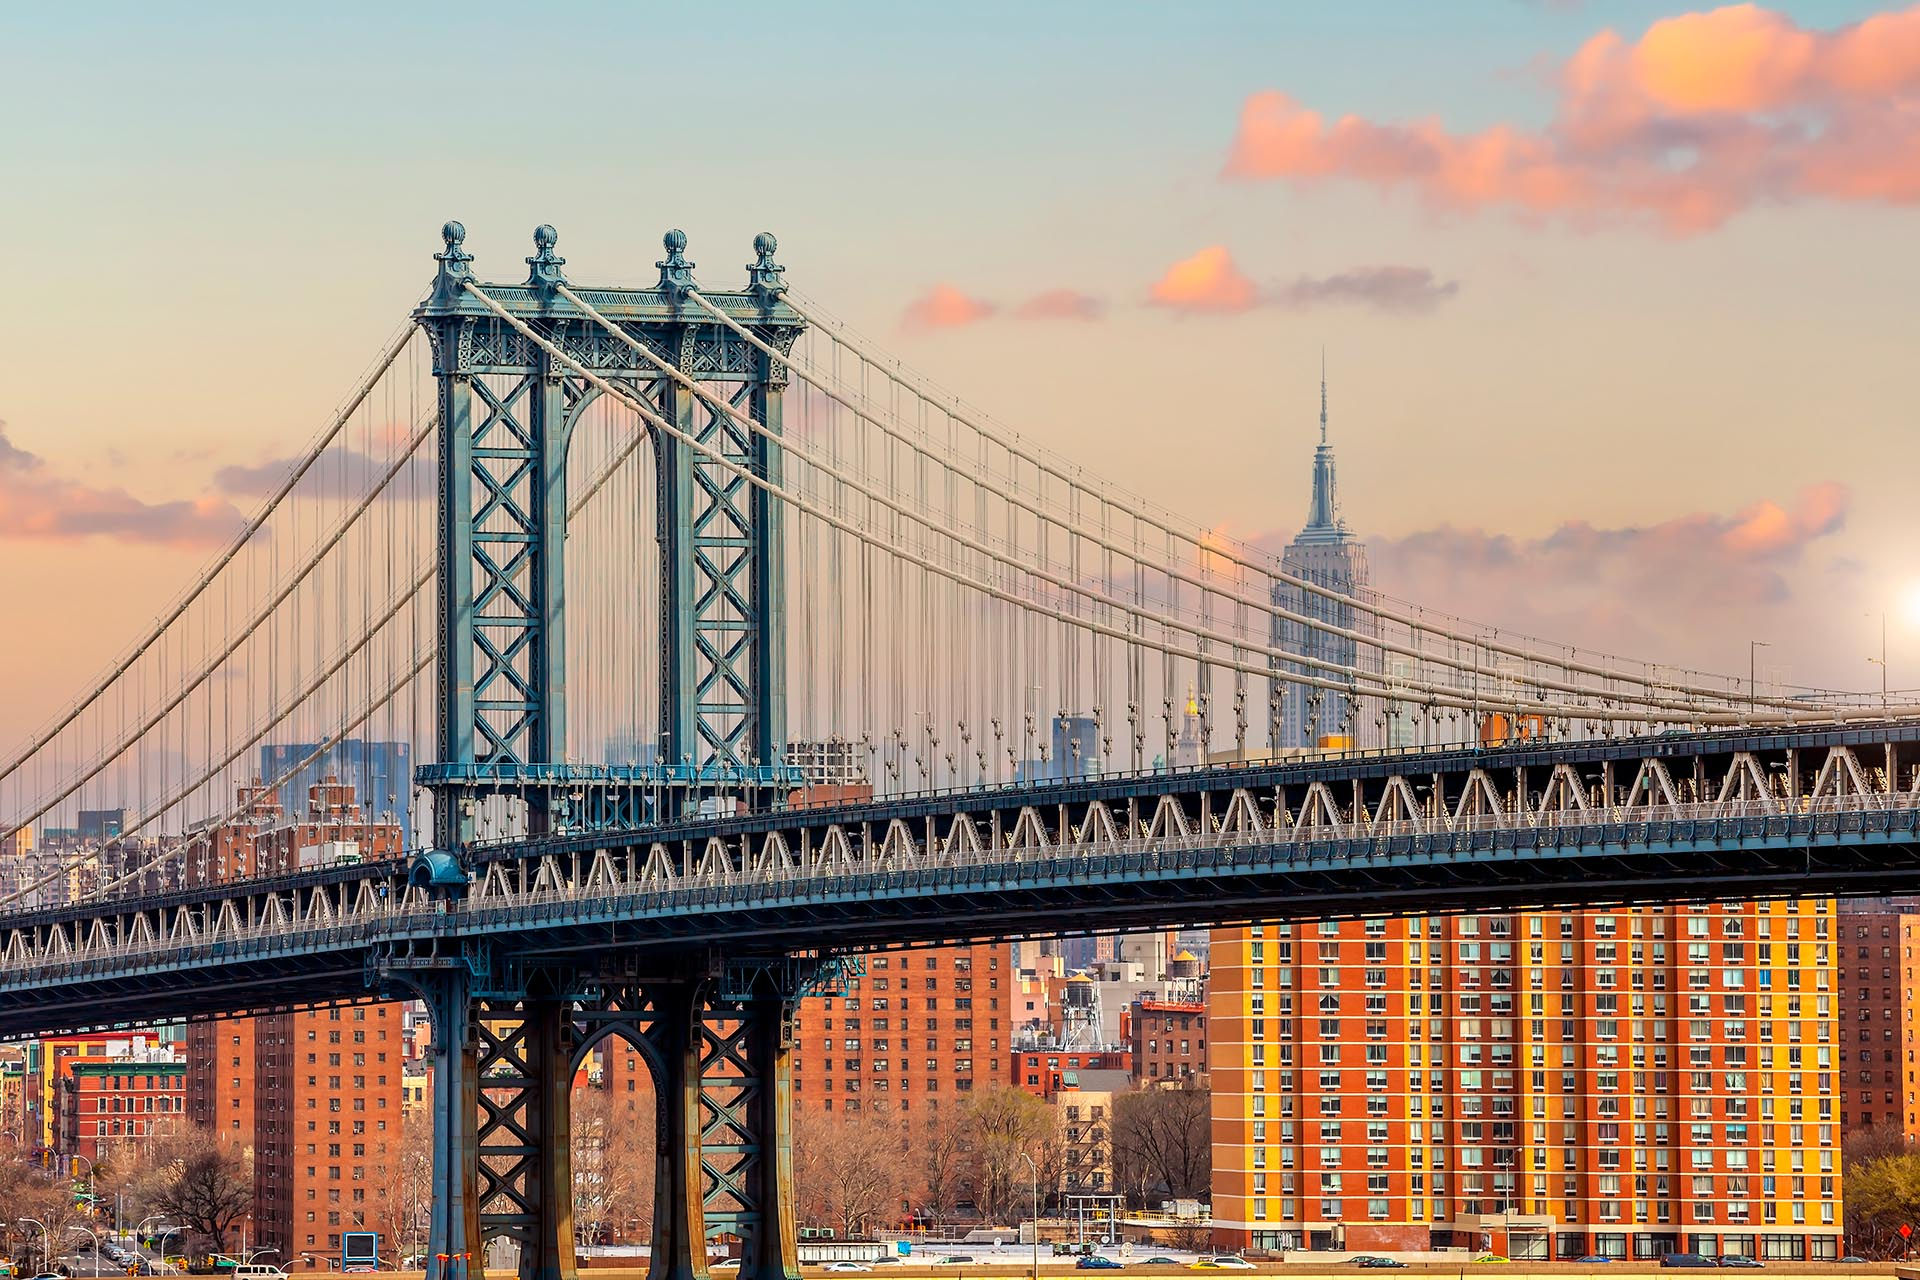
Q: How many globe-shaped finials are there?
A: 4